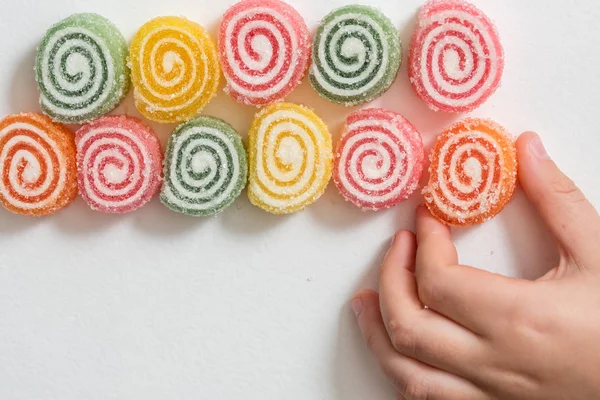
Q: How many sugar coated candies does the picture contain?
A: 11